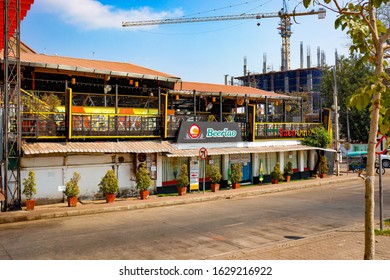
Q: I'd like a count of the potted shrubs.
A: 10